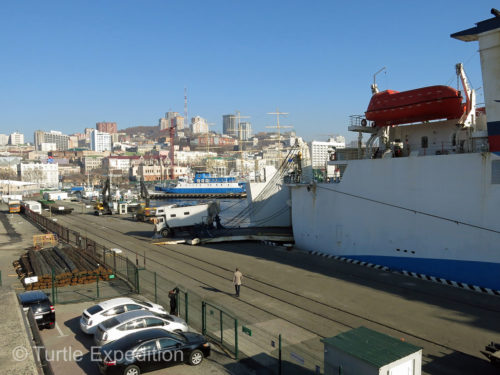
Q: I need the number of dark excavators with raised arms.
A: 2